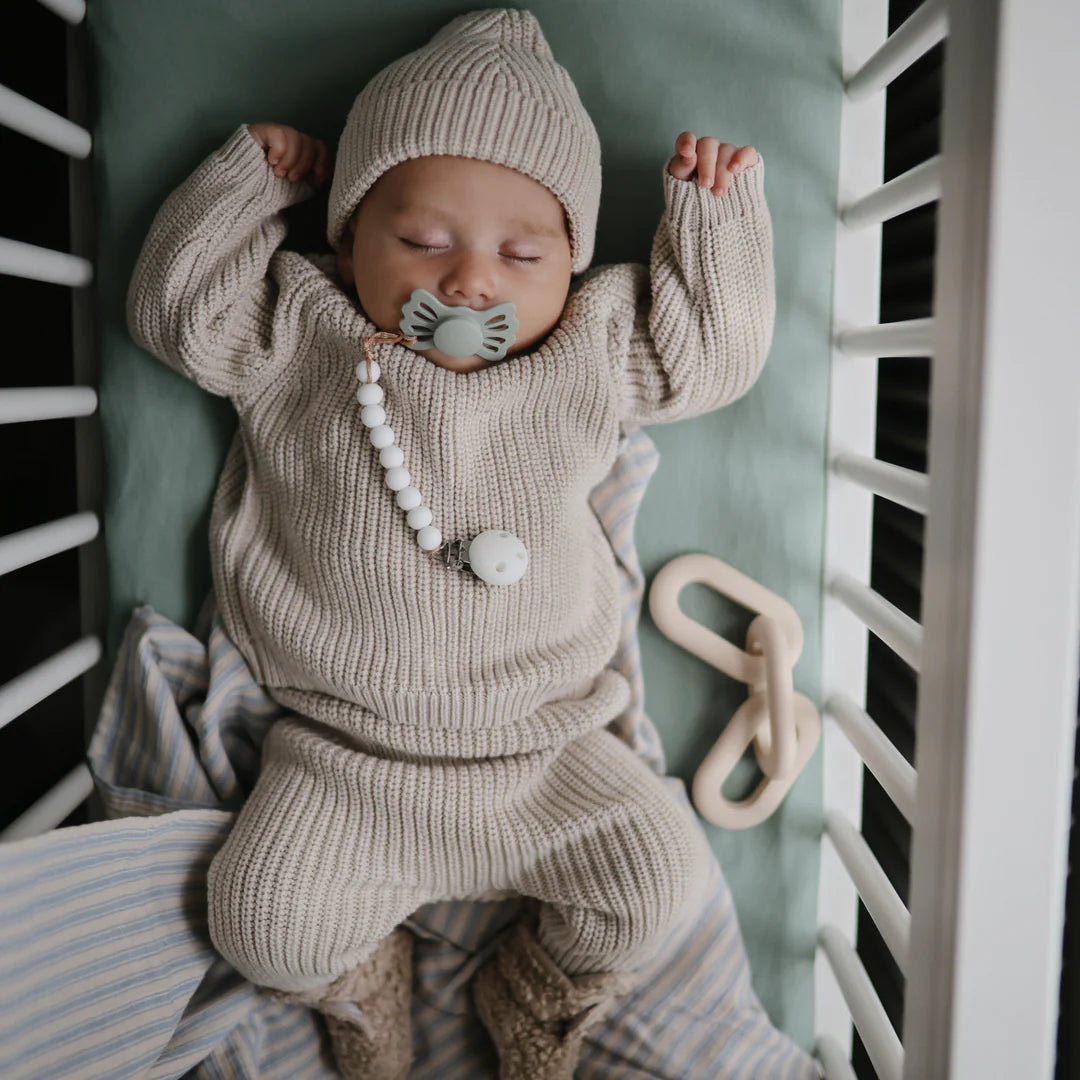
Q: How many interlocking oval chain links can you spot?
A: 3